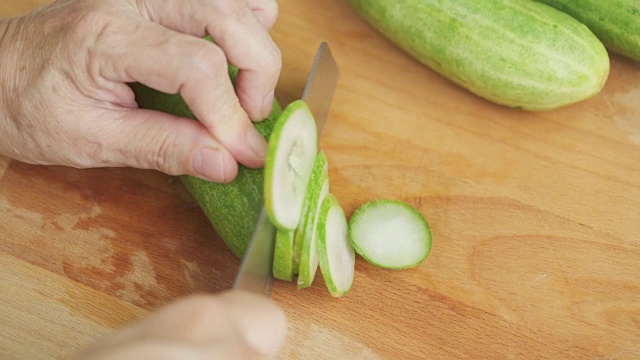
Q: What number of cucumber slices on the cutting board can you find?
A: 6